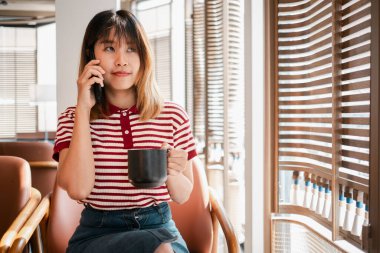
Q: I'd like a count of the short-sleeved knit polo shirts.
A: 1